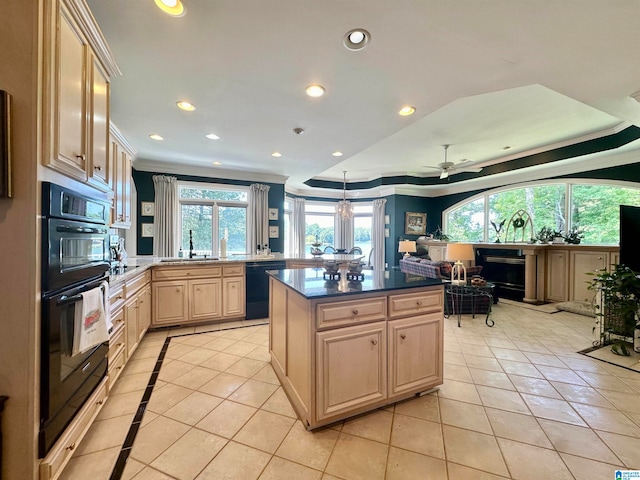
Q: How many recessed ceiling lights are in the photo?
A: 10